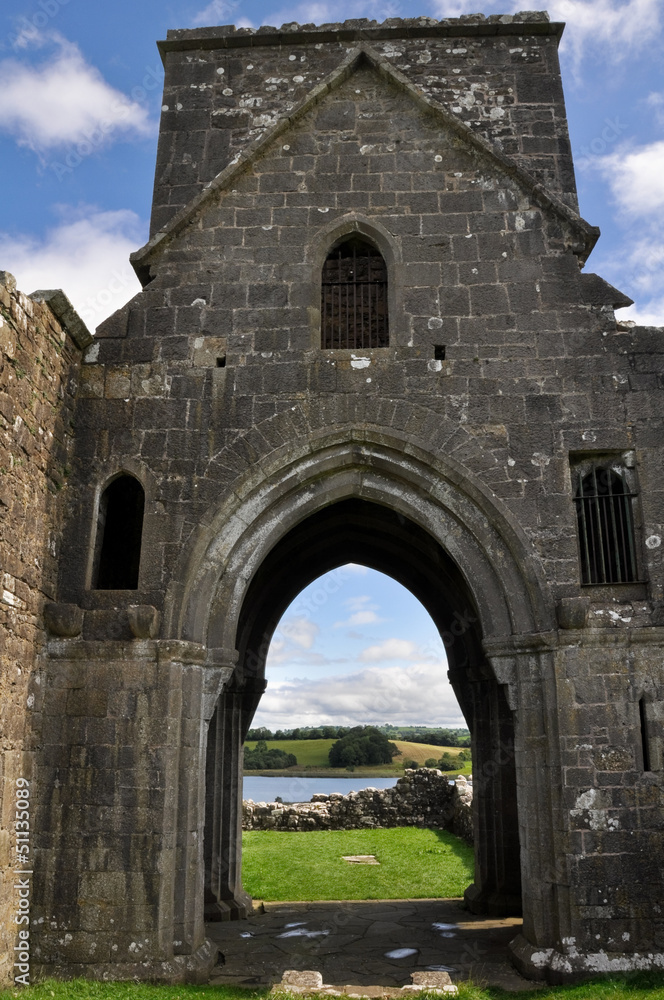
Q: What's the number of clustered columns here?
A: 4